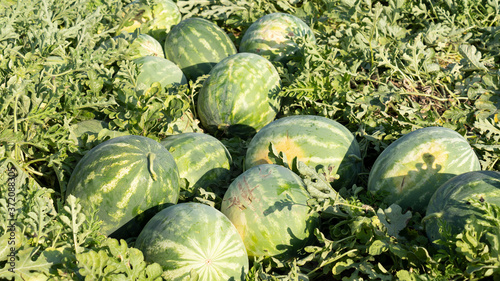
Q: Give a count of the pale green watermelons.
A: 13